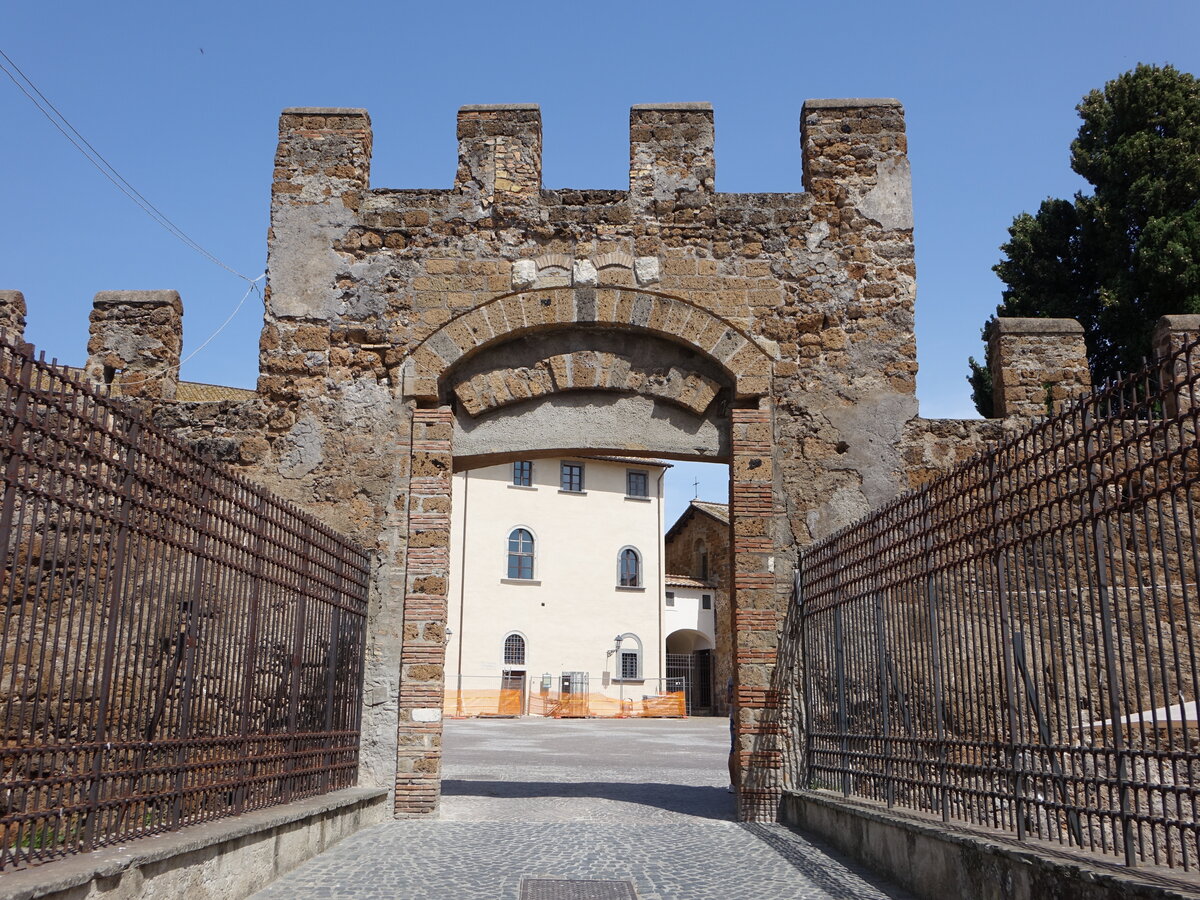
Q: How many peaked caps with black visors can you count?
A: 0